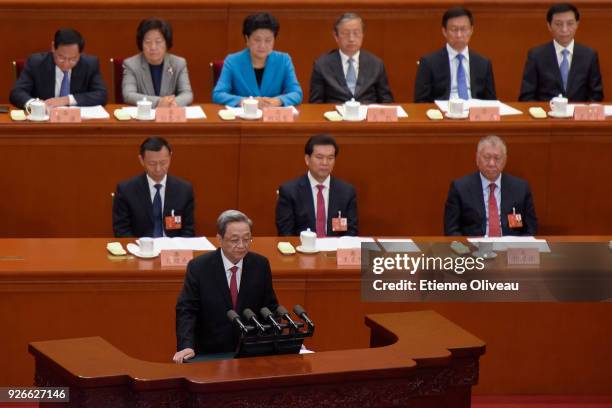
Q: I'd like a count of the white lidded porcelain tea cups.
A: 9